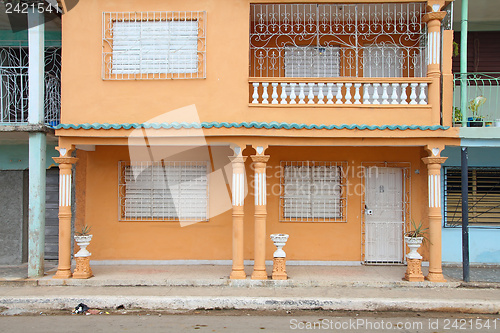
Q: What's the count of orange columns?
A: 5